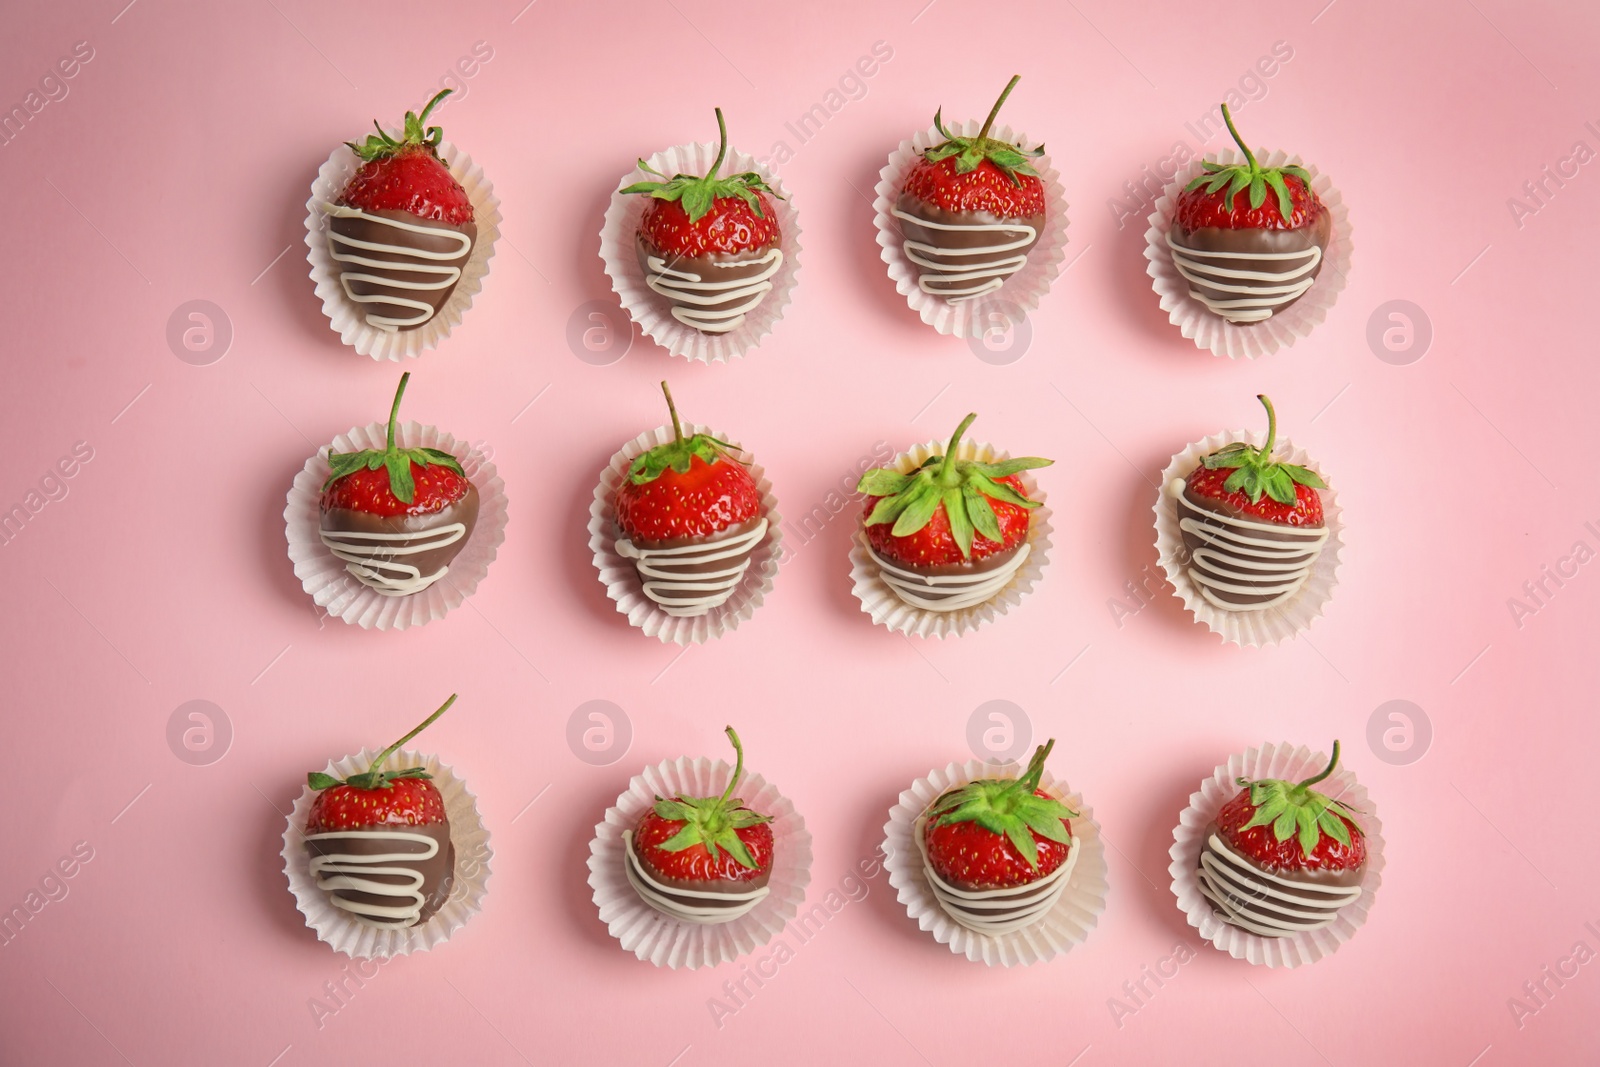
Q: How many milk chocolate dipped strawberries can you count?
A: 12